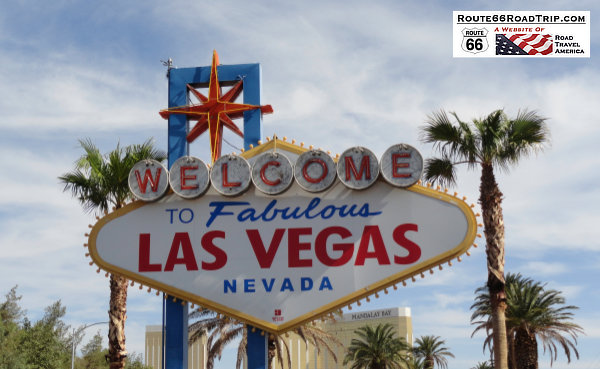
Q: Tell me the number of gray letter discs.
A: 7